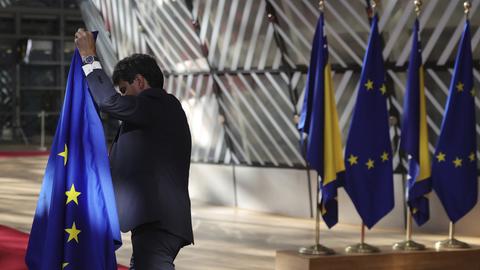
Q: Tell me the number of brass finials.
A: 4